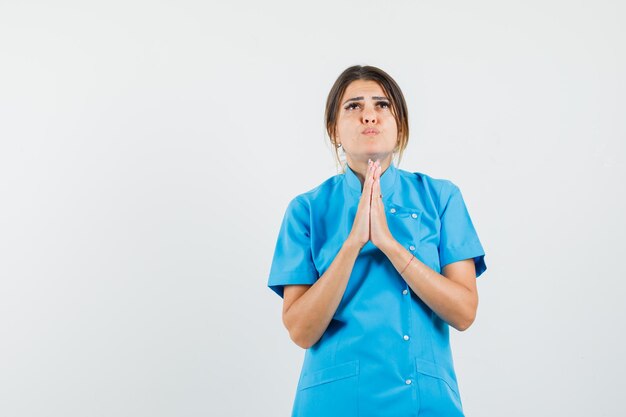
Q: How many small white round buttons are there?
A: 6